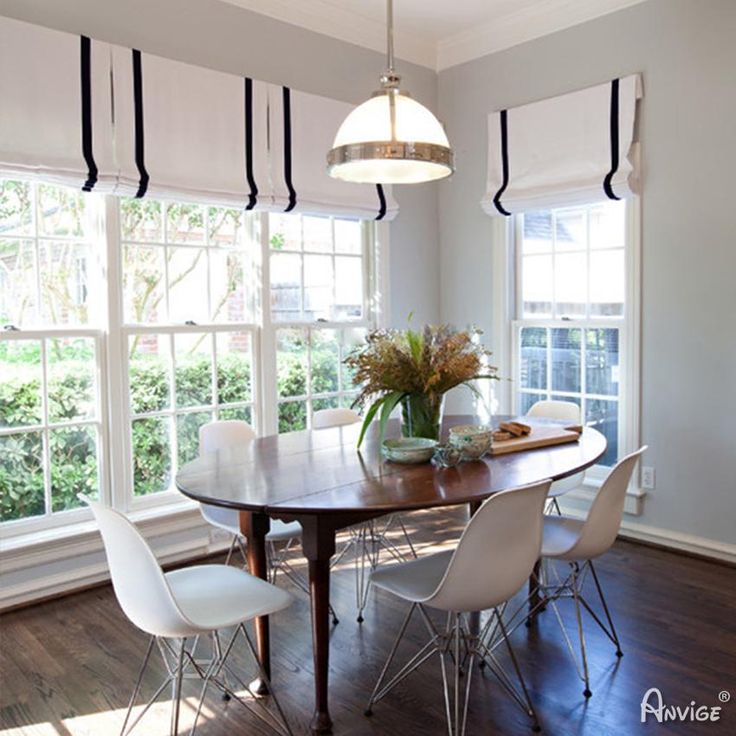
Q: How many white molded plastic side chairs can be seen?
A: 6